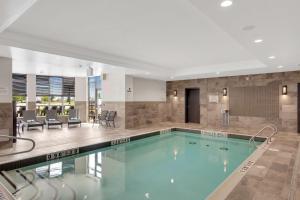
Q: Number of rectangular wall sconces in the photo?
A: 3